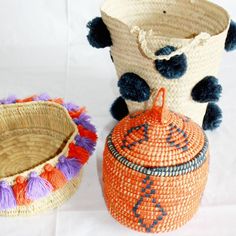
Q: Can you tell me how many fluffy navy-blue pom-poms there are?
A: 7